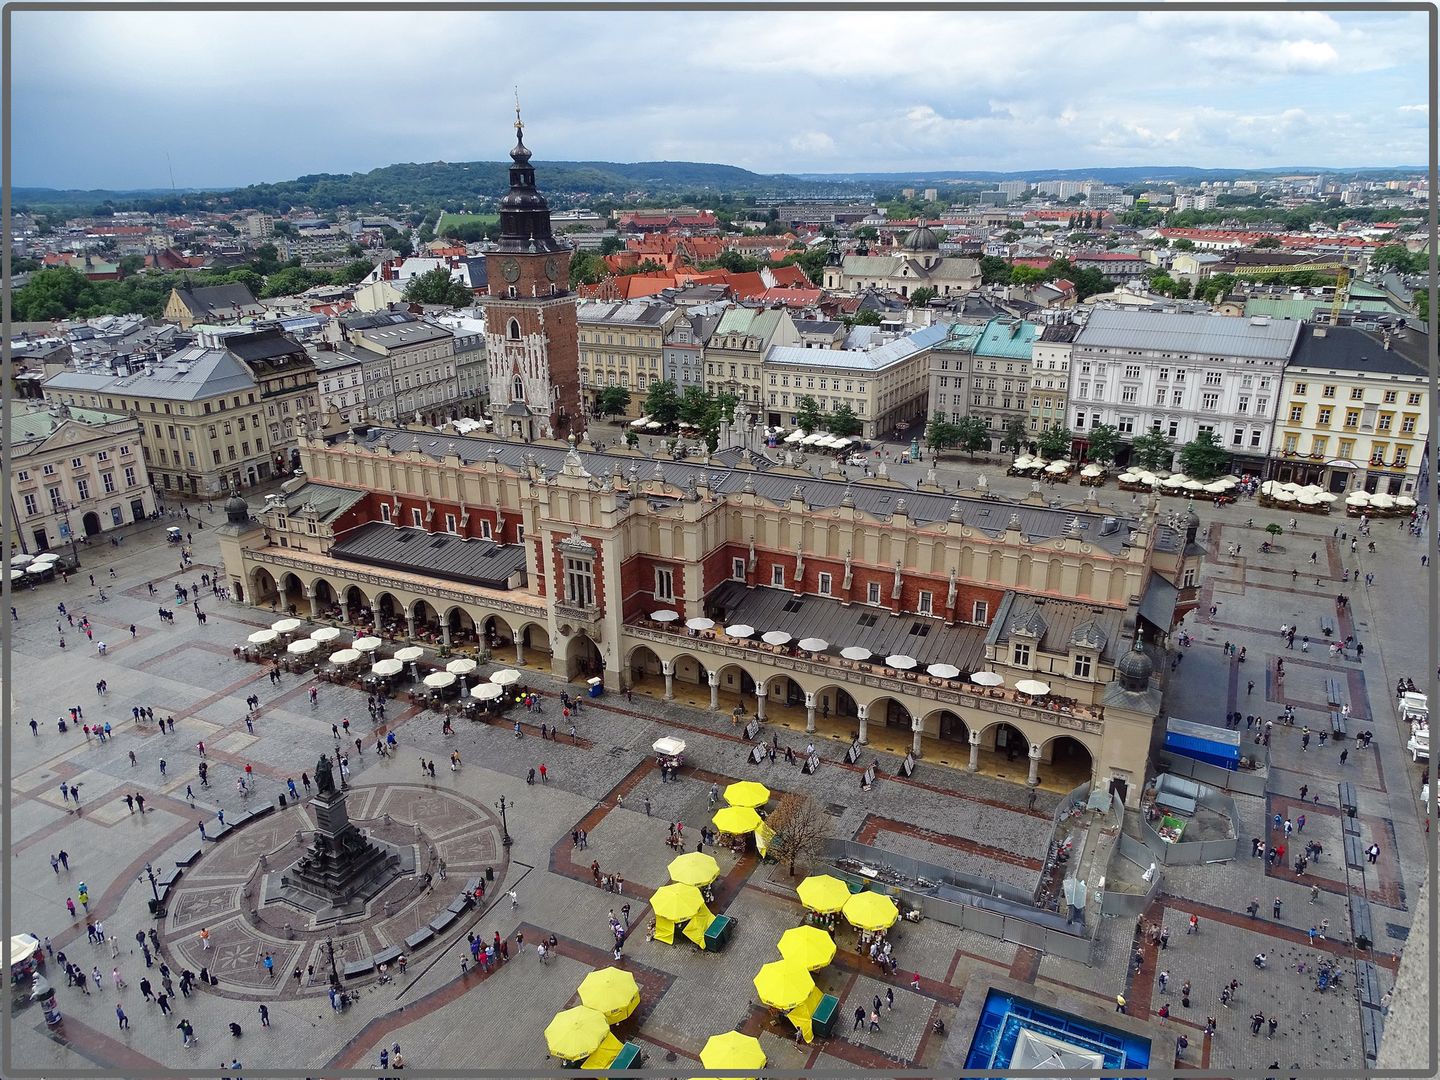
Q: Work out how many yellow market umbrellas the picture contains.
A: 11